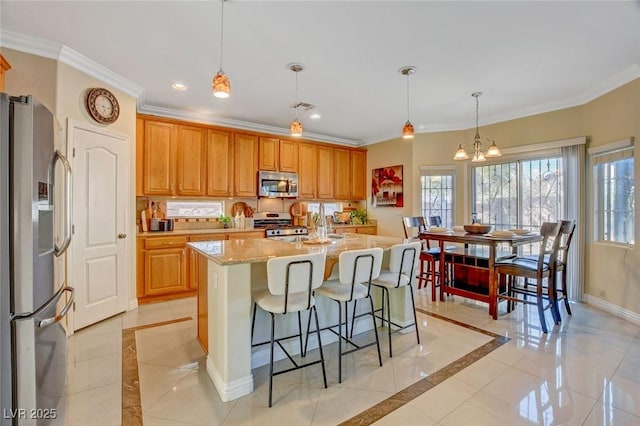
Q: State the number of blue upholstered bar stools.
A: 0